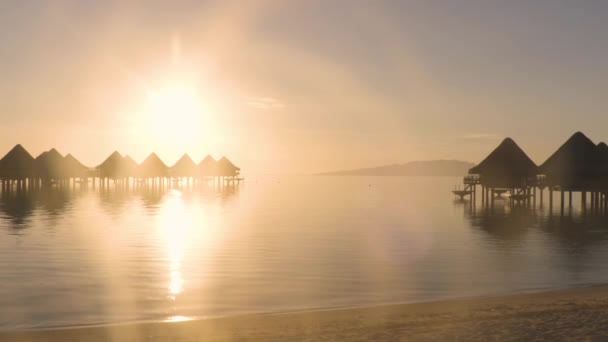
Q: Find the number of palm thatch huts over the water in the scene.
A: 12